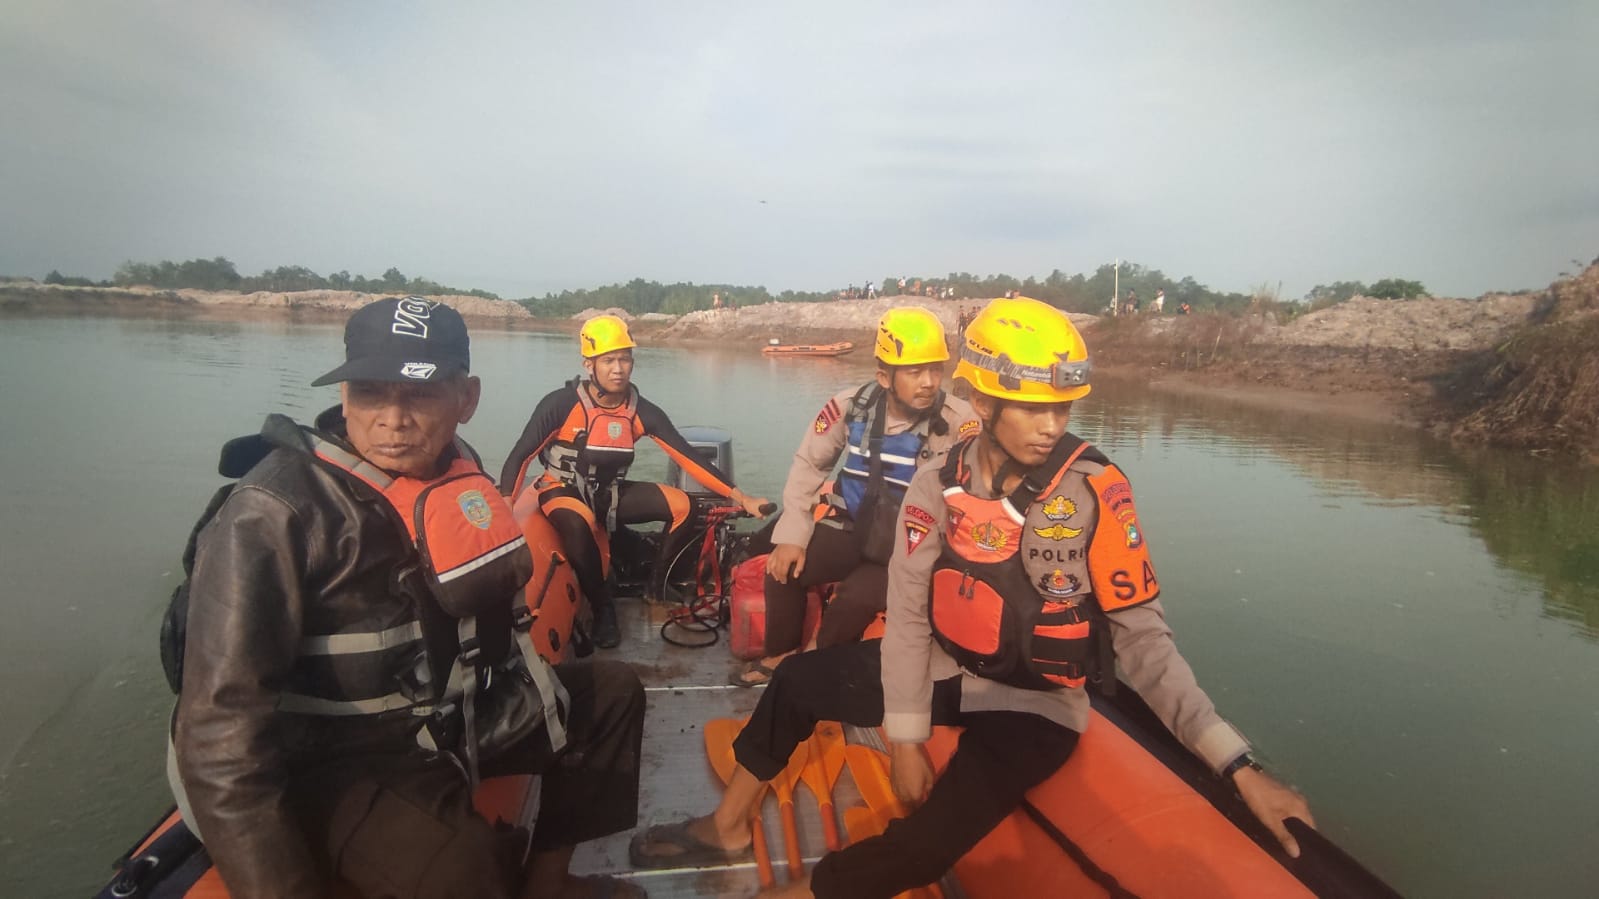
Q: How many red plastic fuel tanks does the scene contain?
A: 1